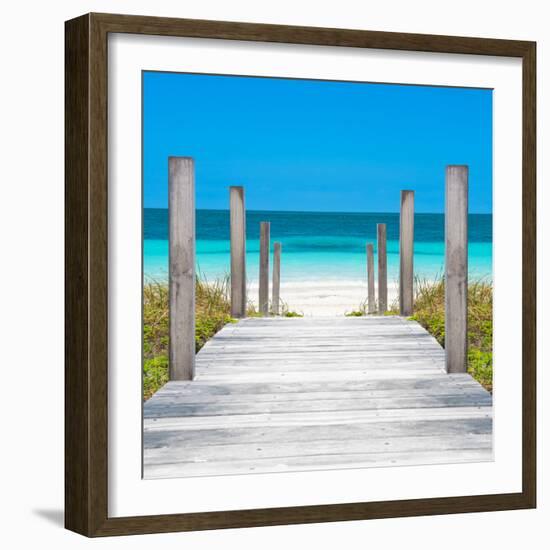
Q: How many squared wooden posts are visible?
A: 8